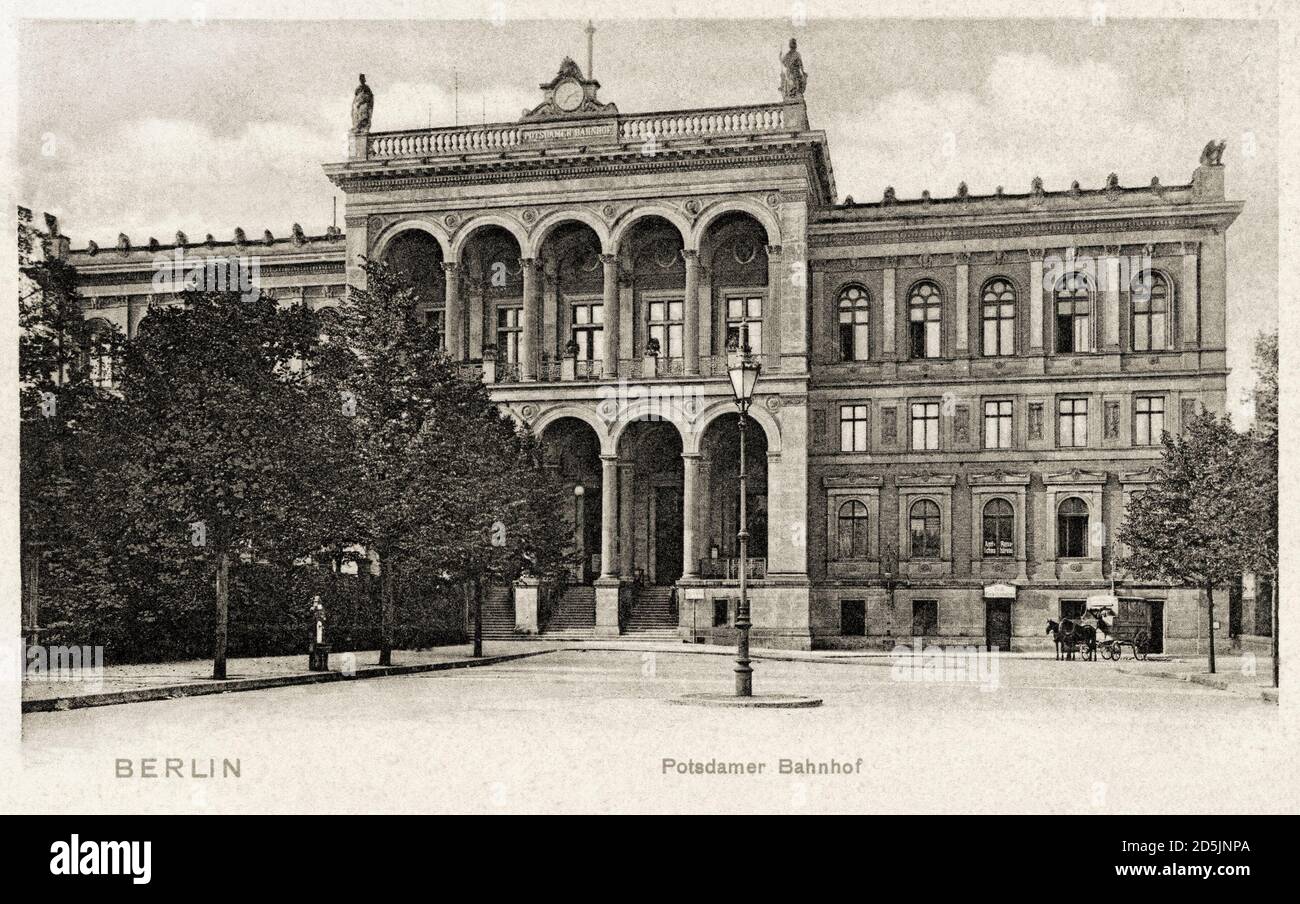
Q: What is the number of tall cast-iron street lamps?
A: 1